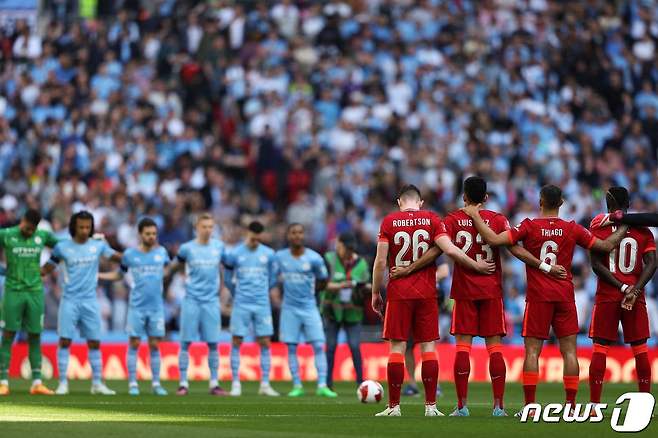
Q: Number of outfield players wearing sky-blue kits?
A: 5